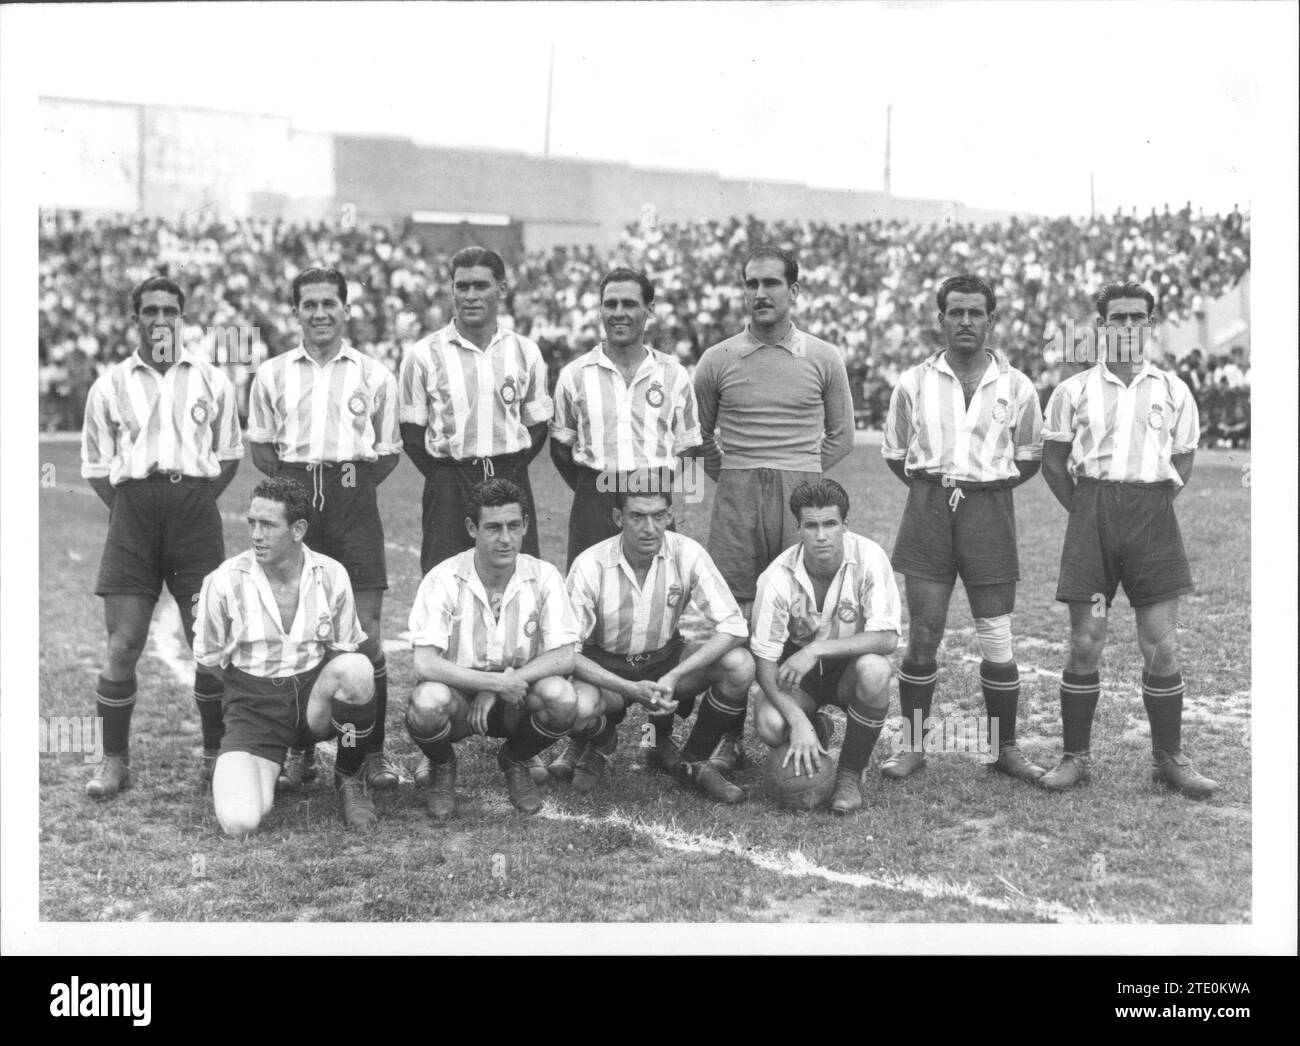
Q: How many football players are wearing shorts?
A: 11